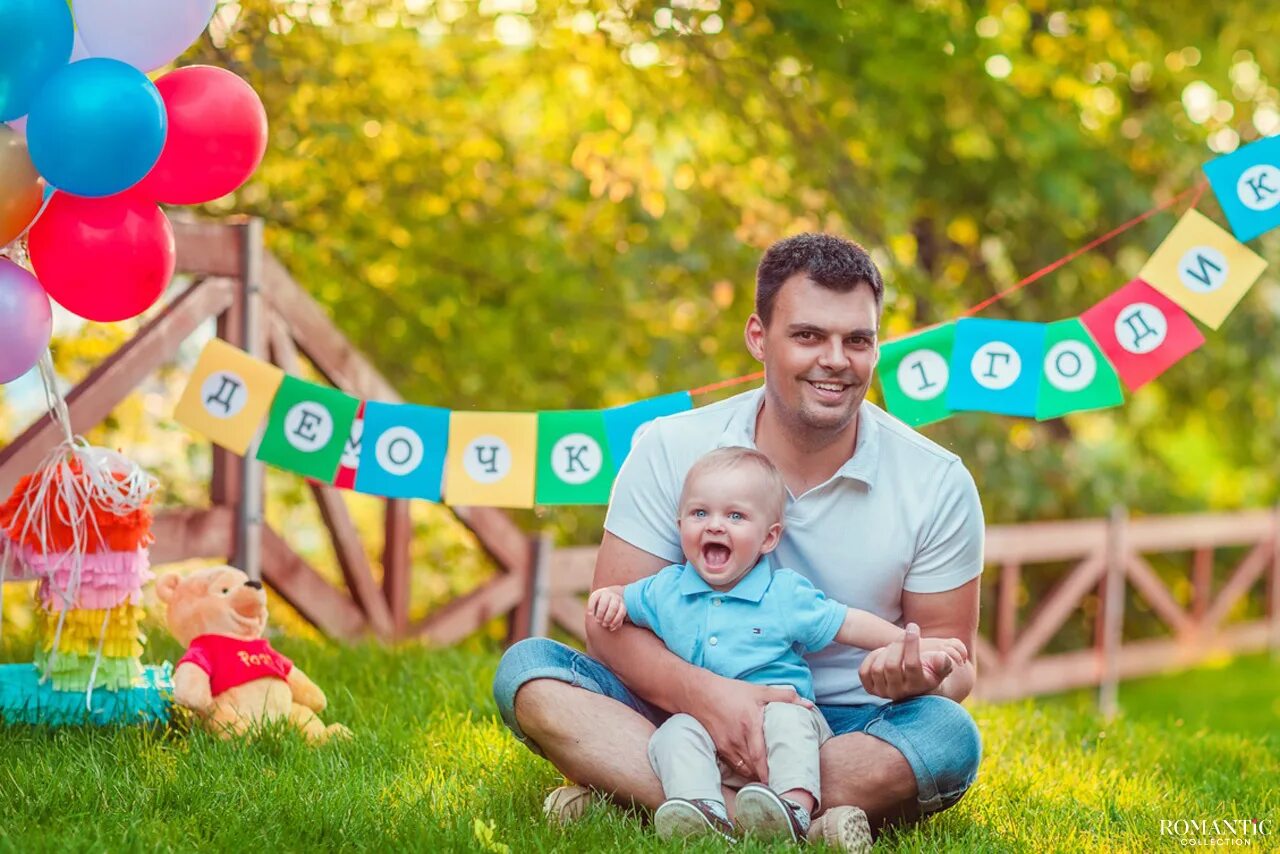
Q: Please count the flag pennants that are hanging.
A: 13